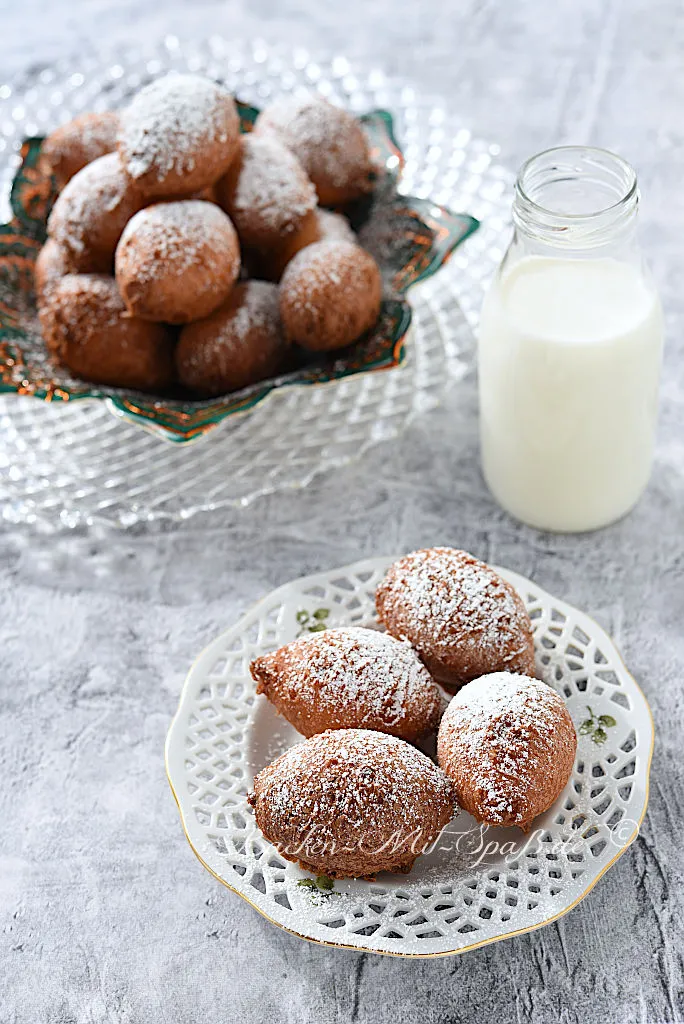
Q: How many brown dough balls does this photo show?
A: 15